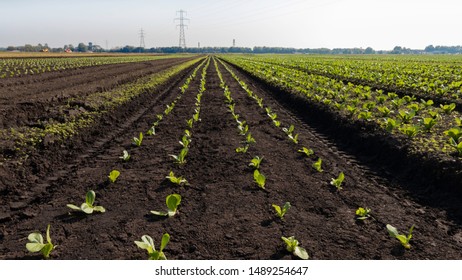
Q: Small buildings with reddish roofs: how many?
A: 2